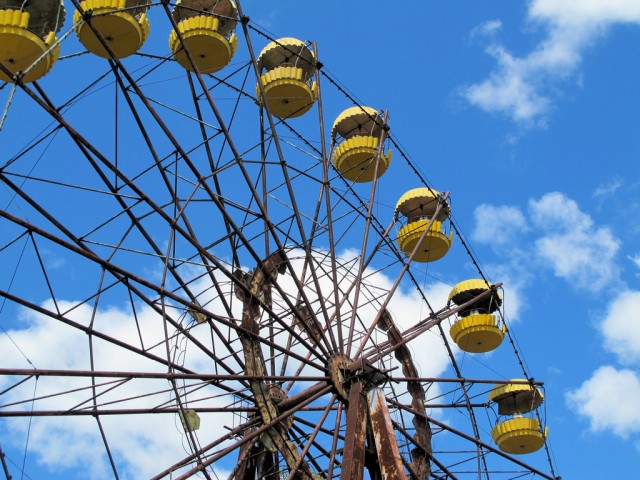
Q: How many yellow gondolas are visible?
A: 8